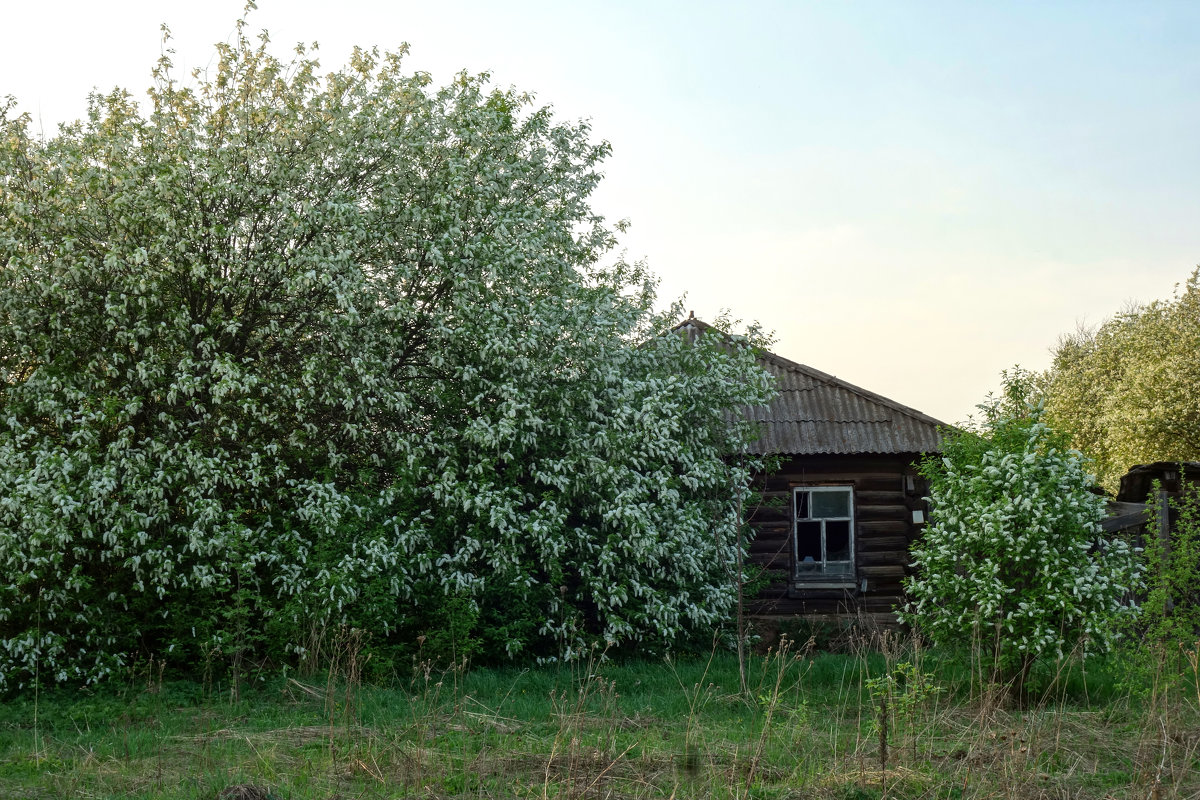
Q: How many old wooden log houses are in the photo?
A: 1